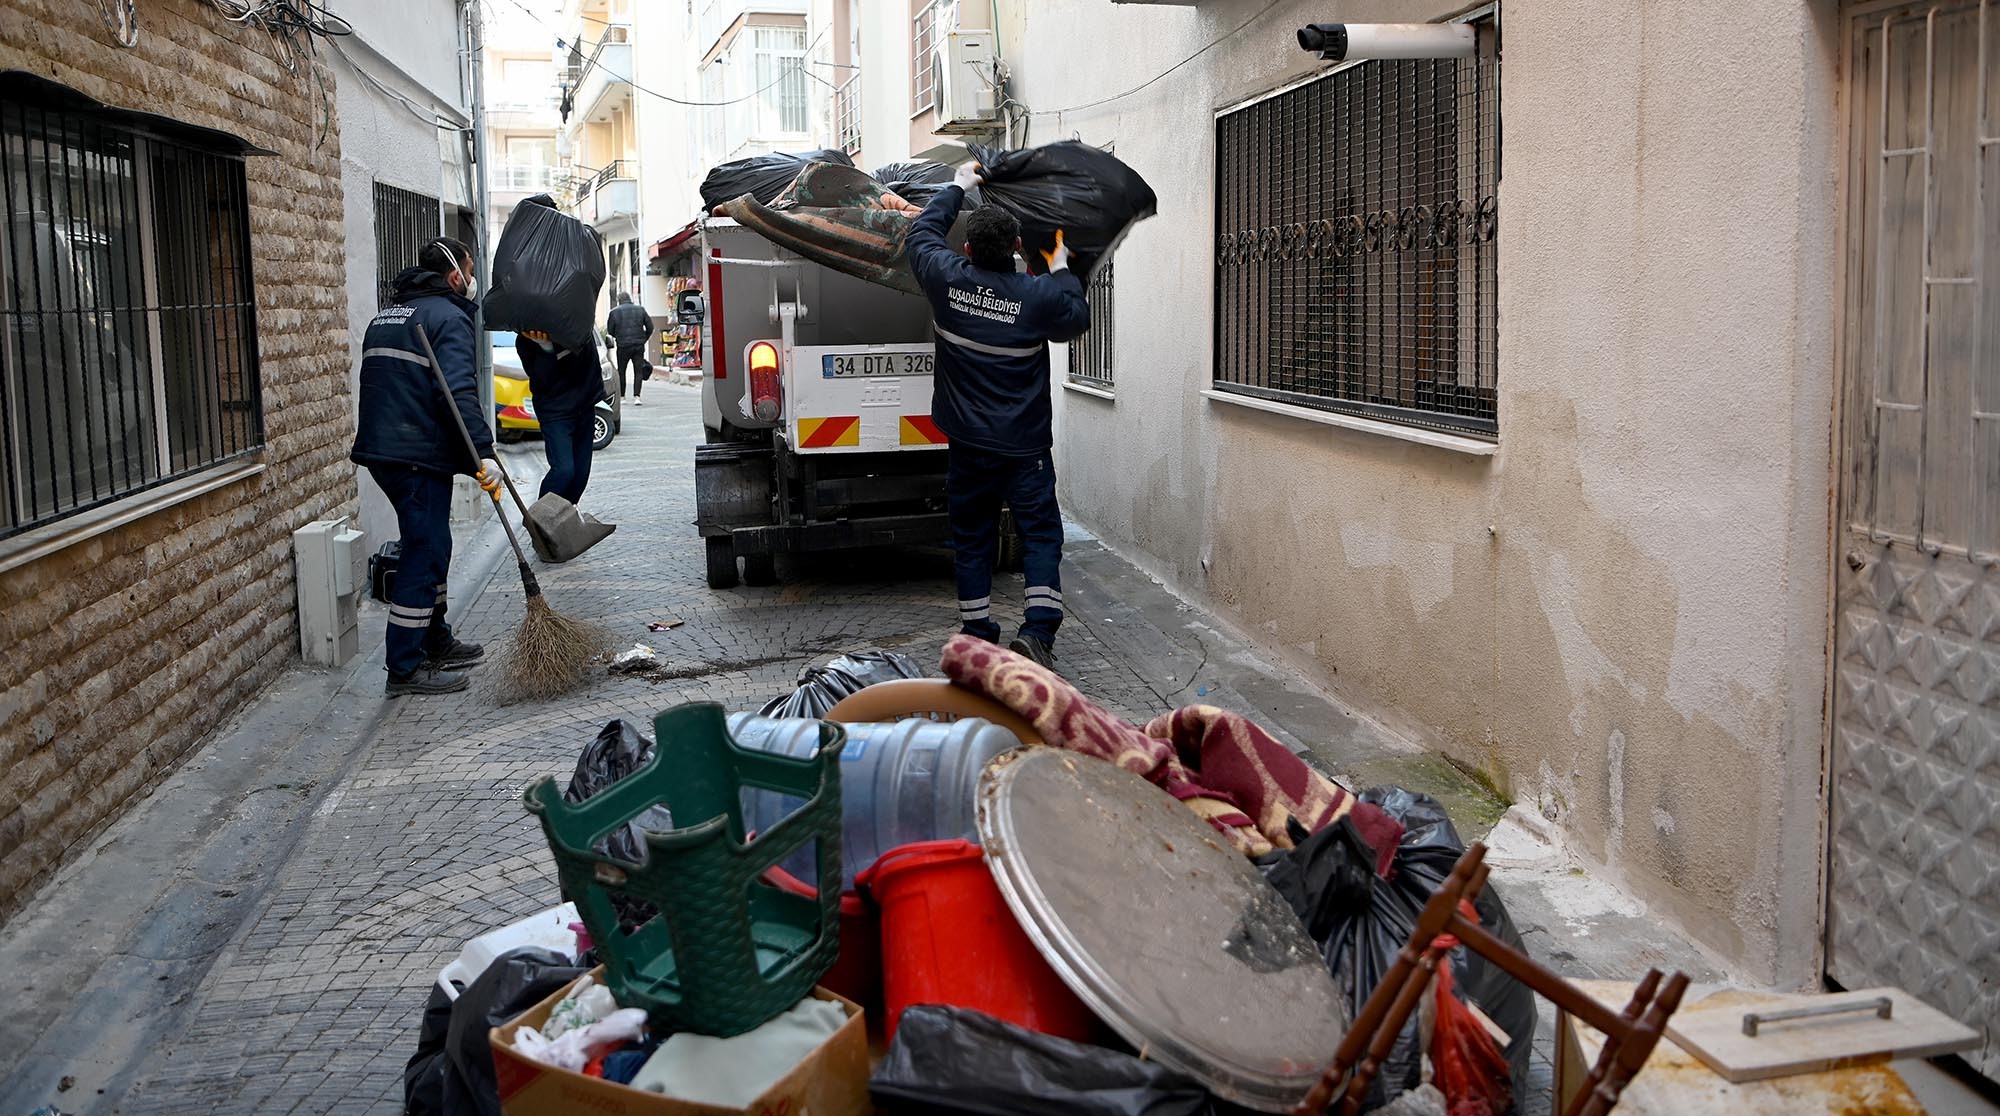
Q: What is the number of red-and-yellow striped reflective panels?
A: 2